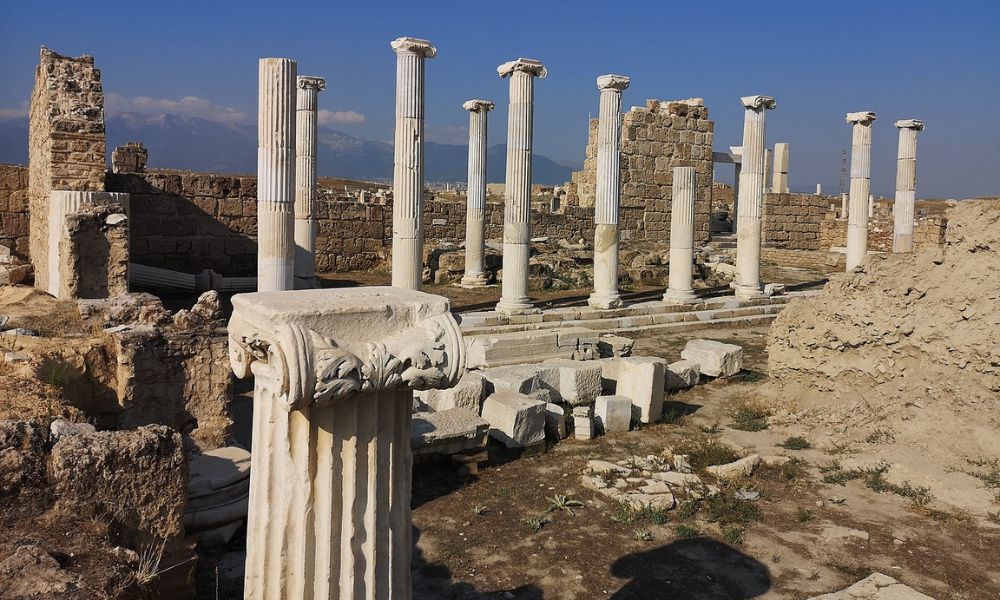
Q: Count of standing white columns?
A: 11